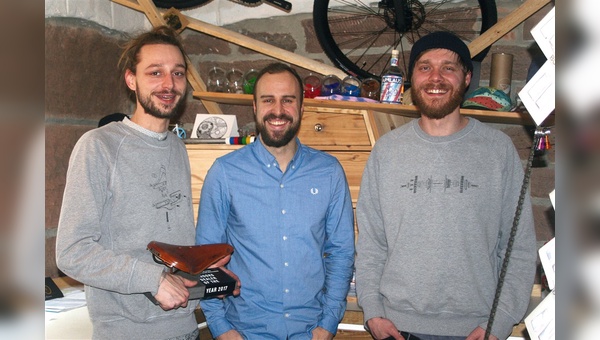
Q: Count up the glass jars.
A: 7